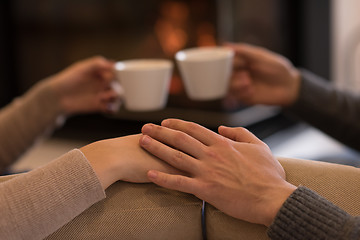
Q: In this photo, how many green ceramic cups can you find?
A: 0